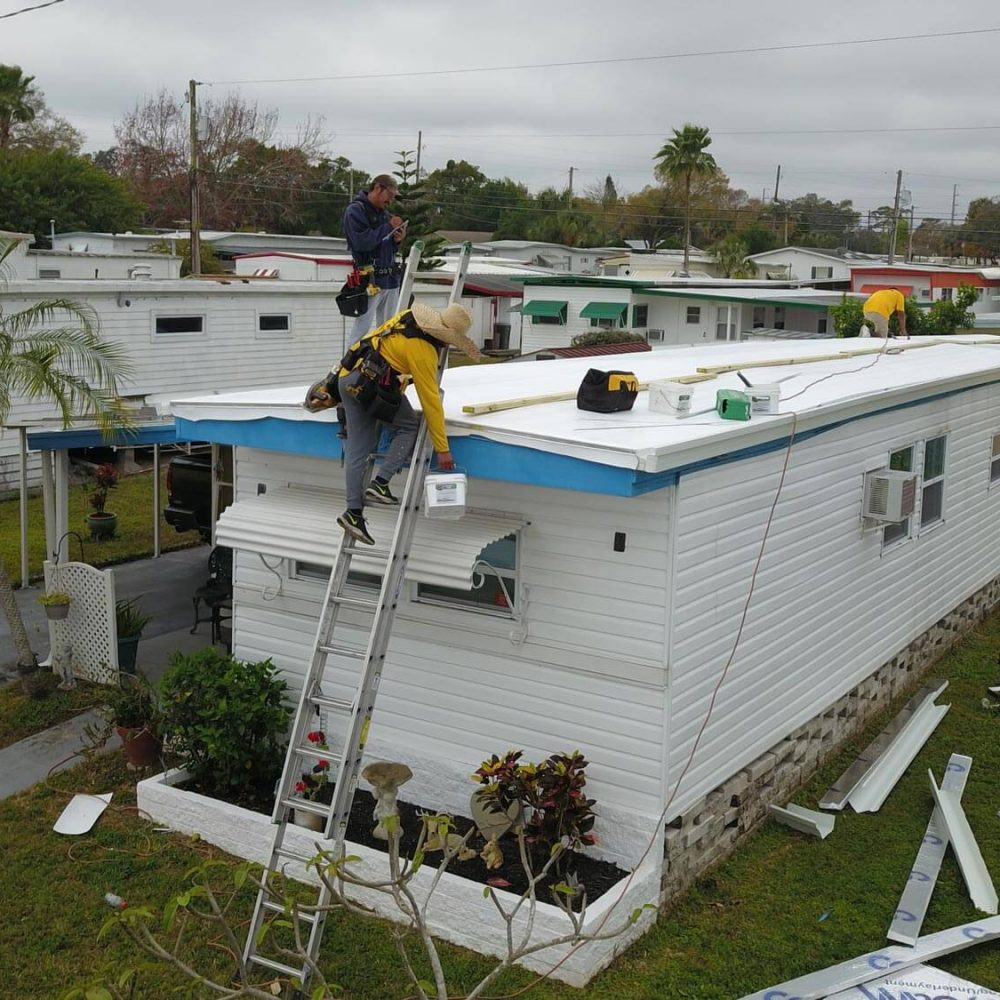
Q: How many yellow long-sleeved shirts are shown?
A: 1